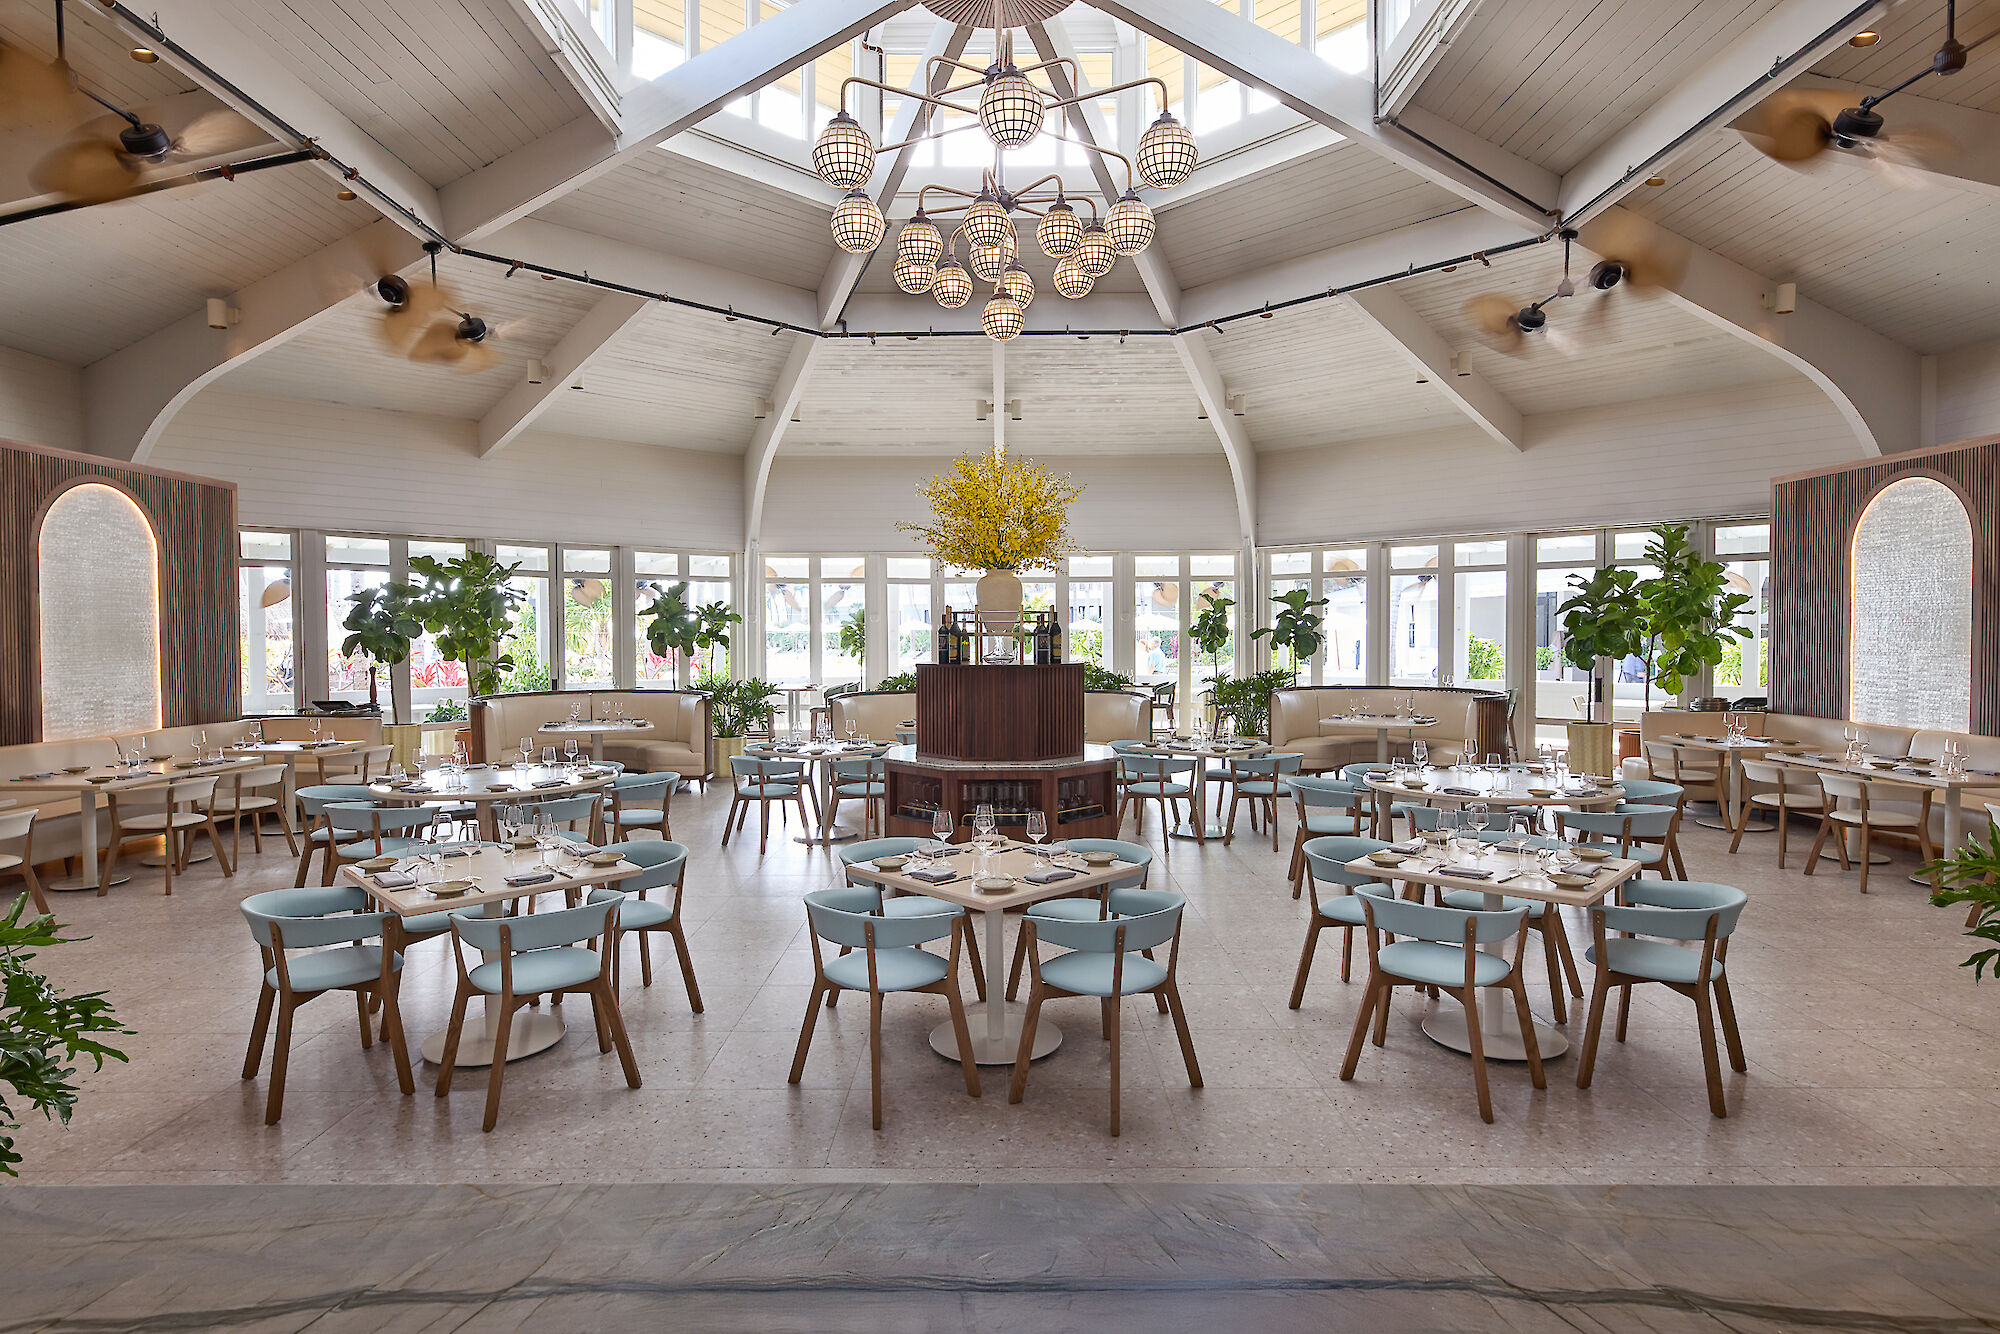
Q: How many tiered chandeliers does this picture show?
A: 1